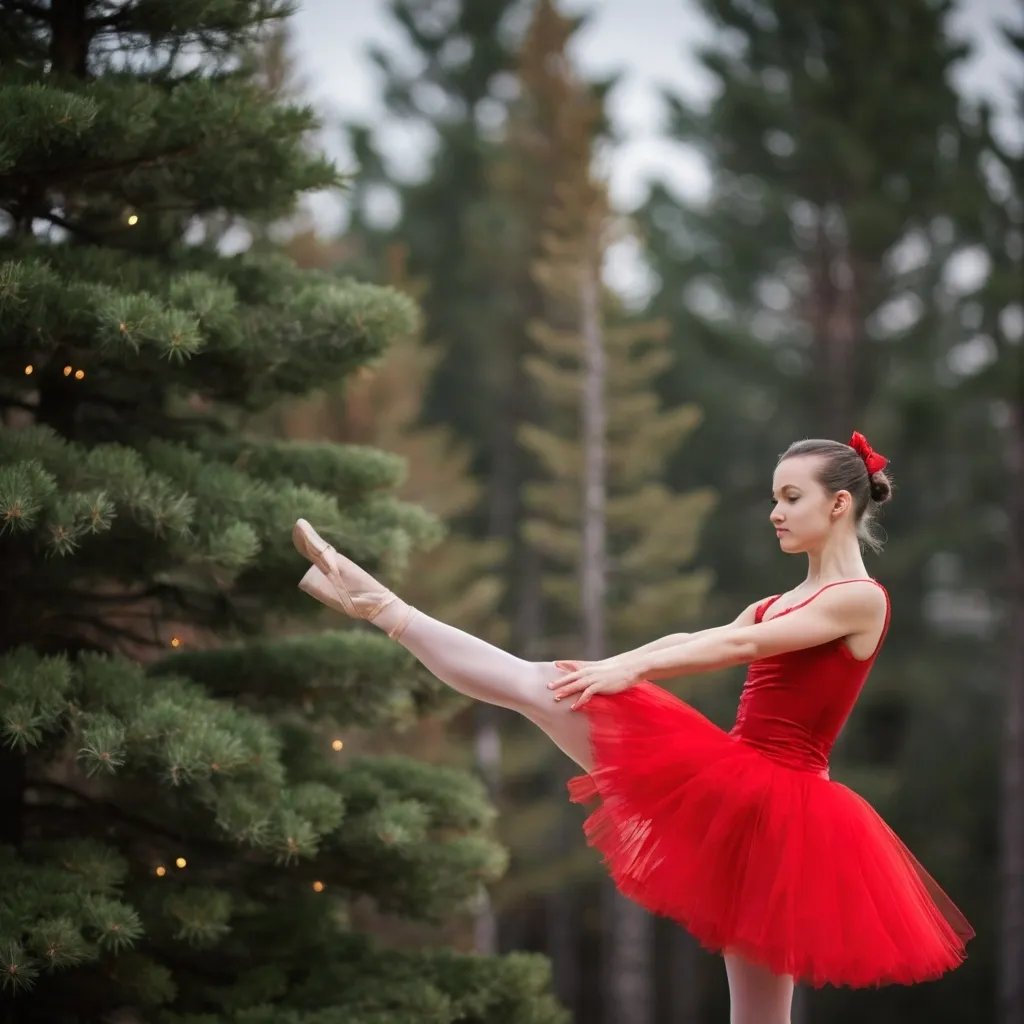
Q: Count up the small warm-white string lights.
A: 9